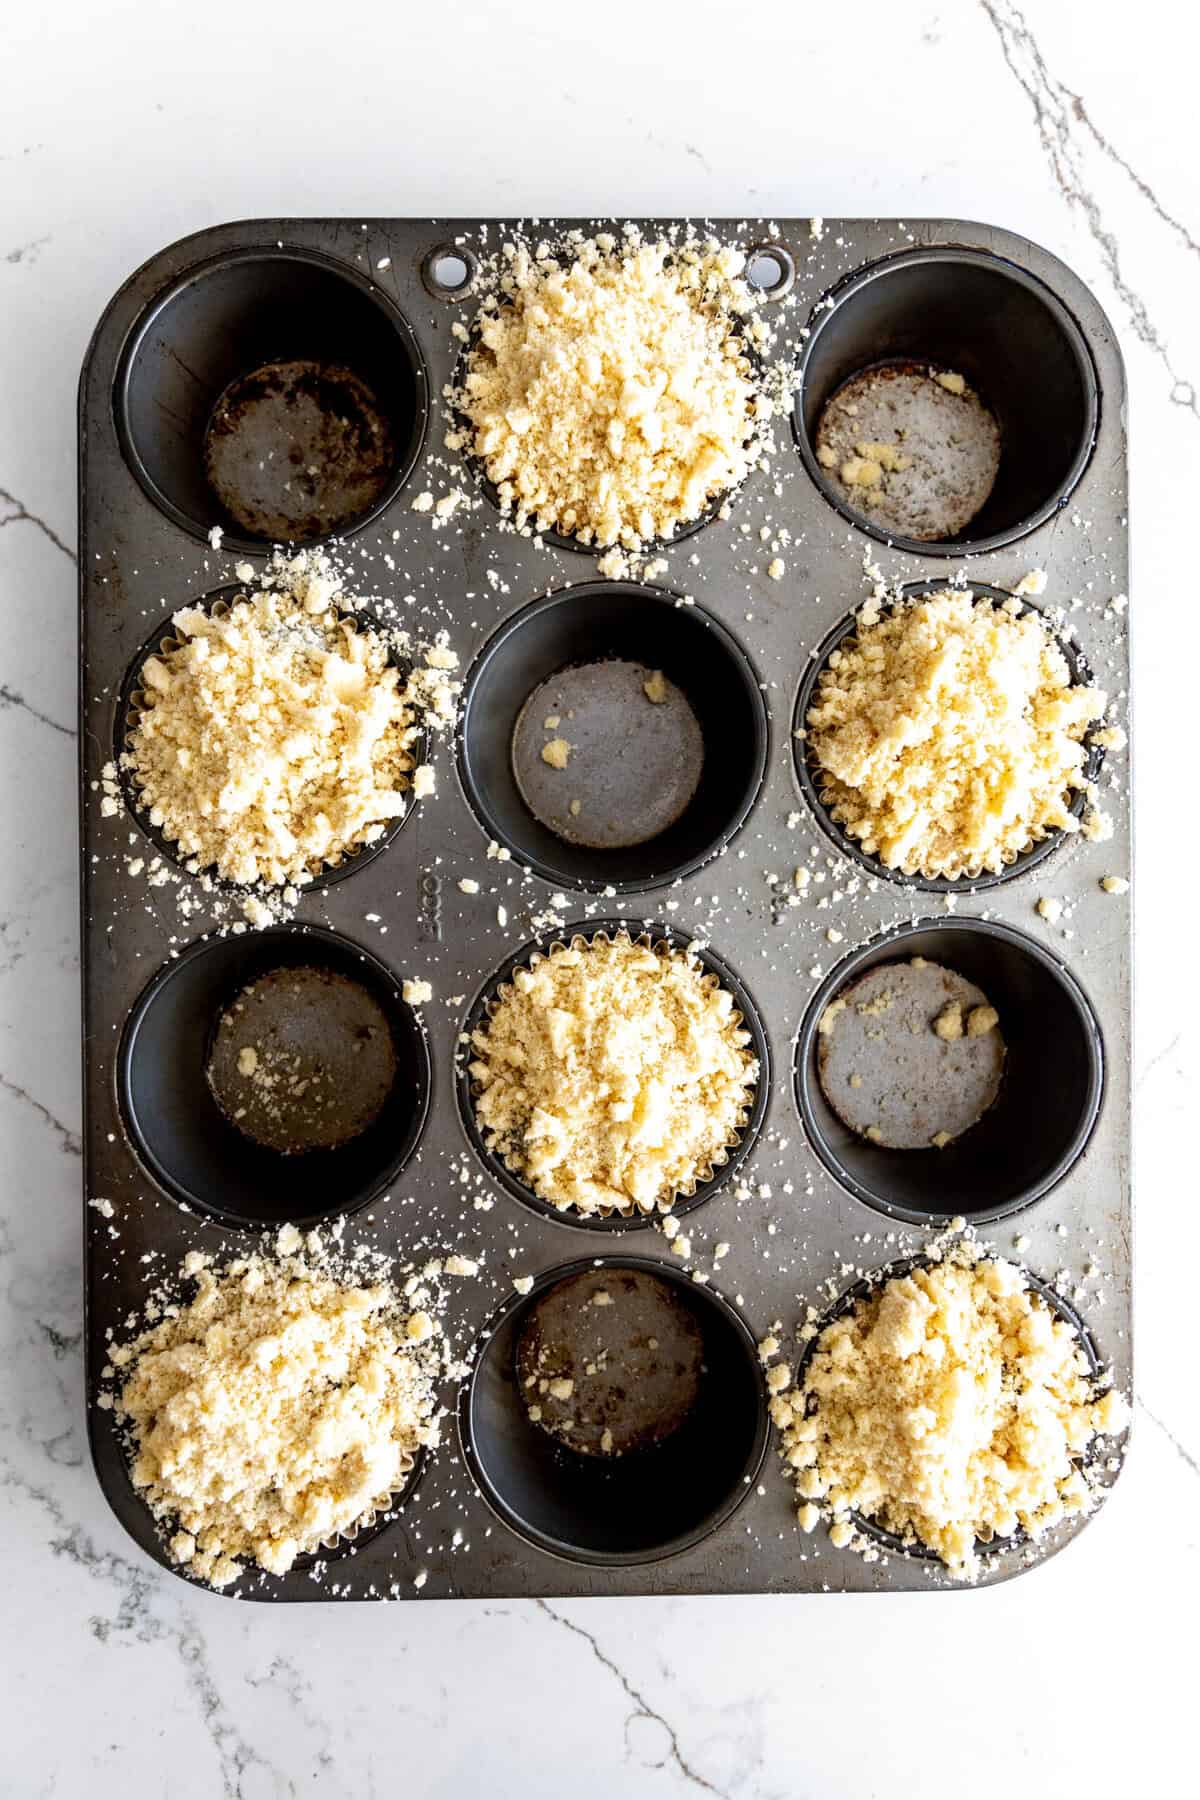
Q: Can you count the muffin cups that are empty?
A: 6